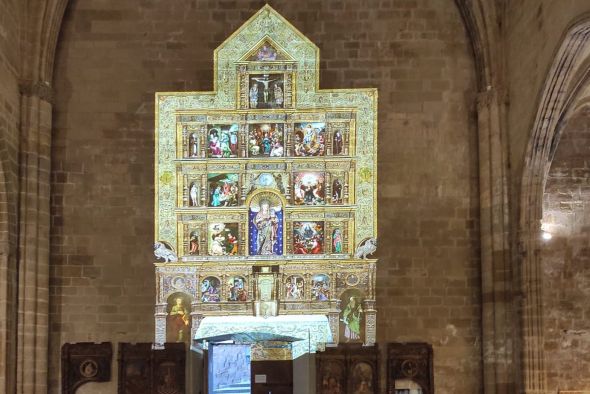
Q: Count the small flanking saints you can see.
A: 6